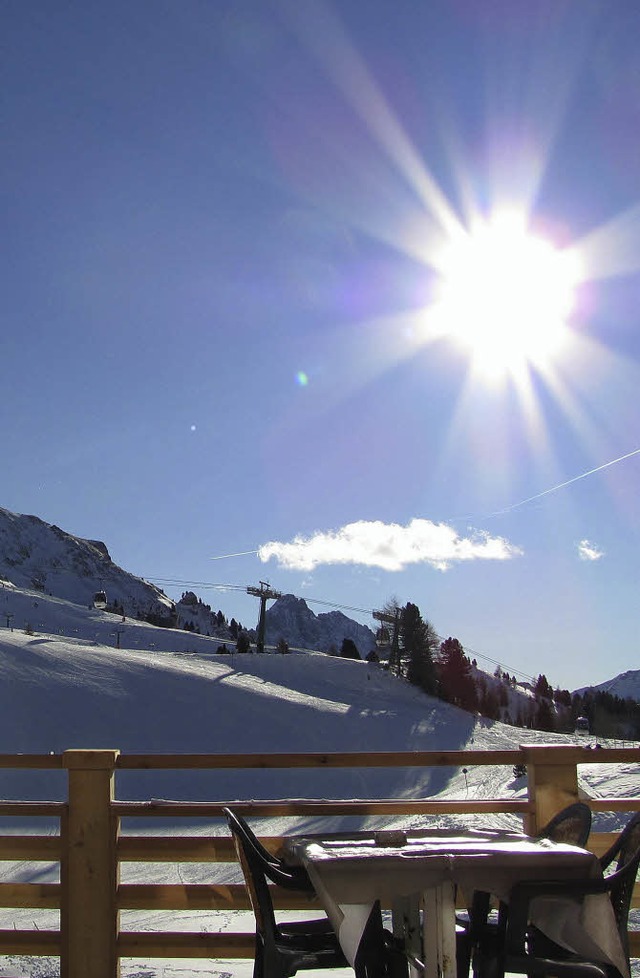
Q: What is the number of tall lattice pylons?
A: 2